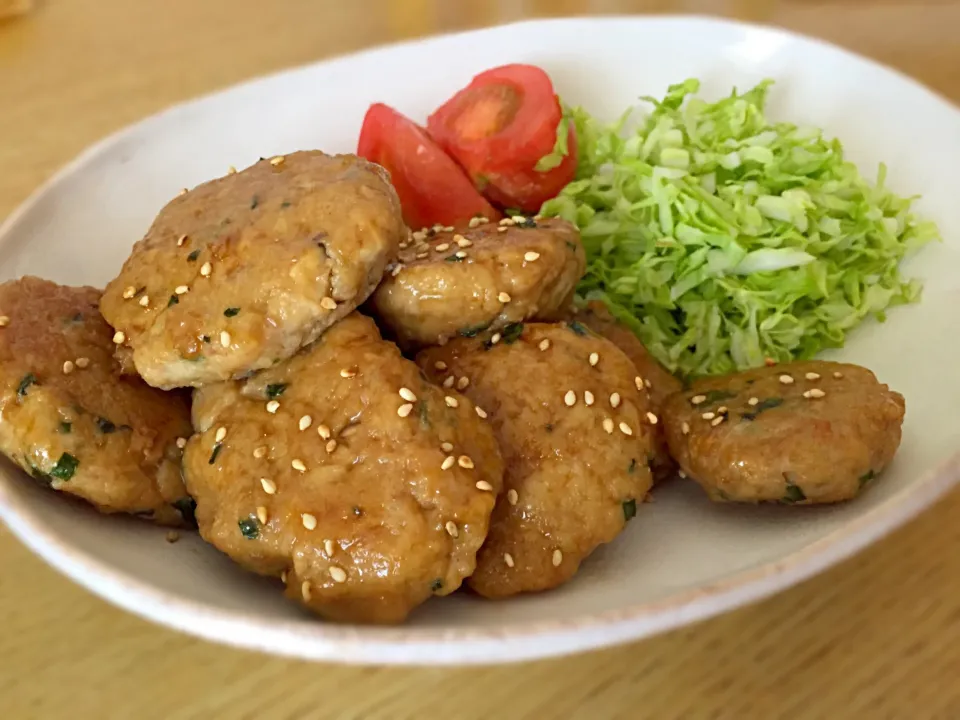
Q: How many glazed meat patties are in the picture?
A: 7